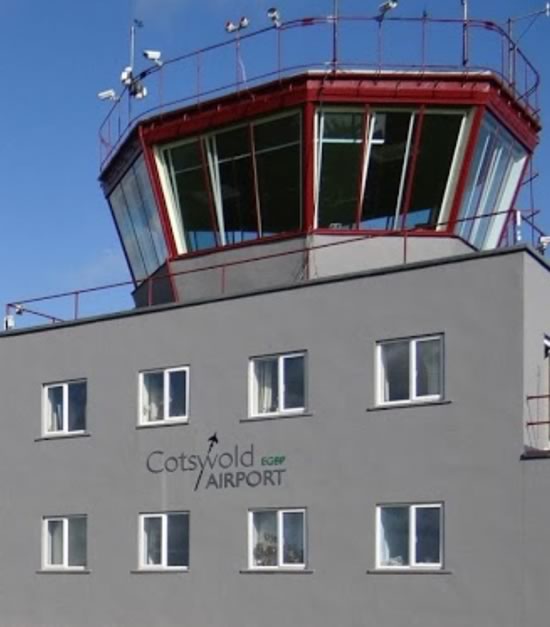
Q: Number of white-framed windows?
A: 8